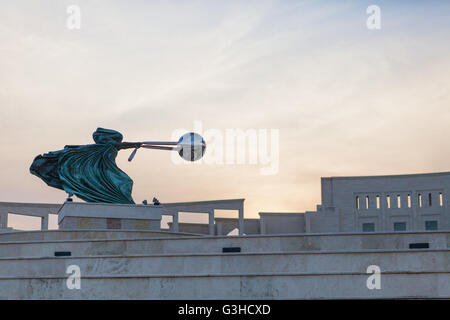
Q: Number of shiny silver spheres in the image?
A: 1